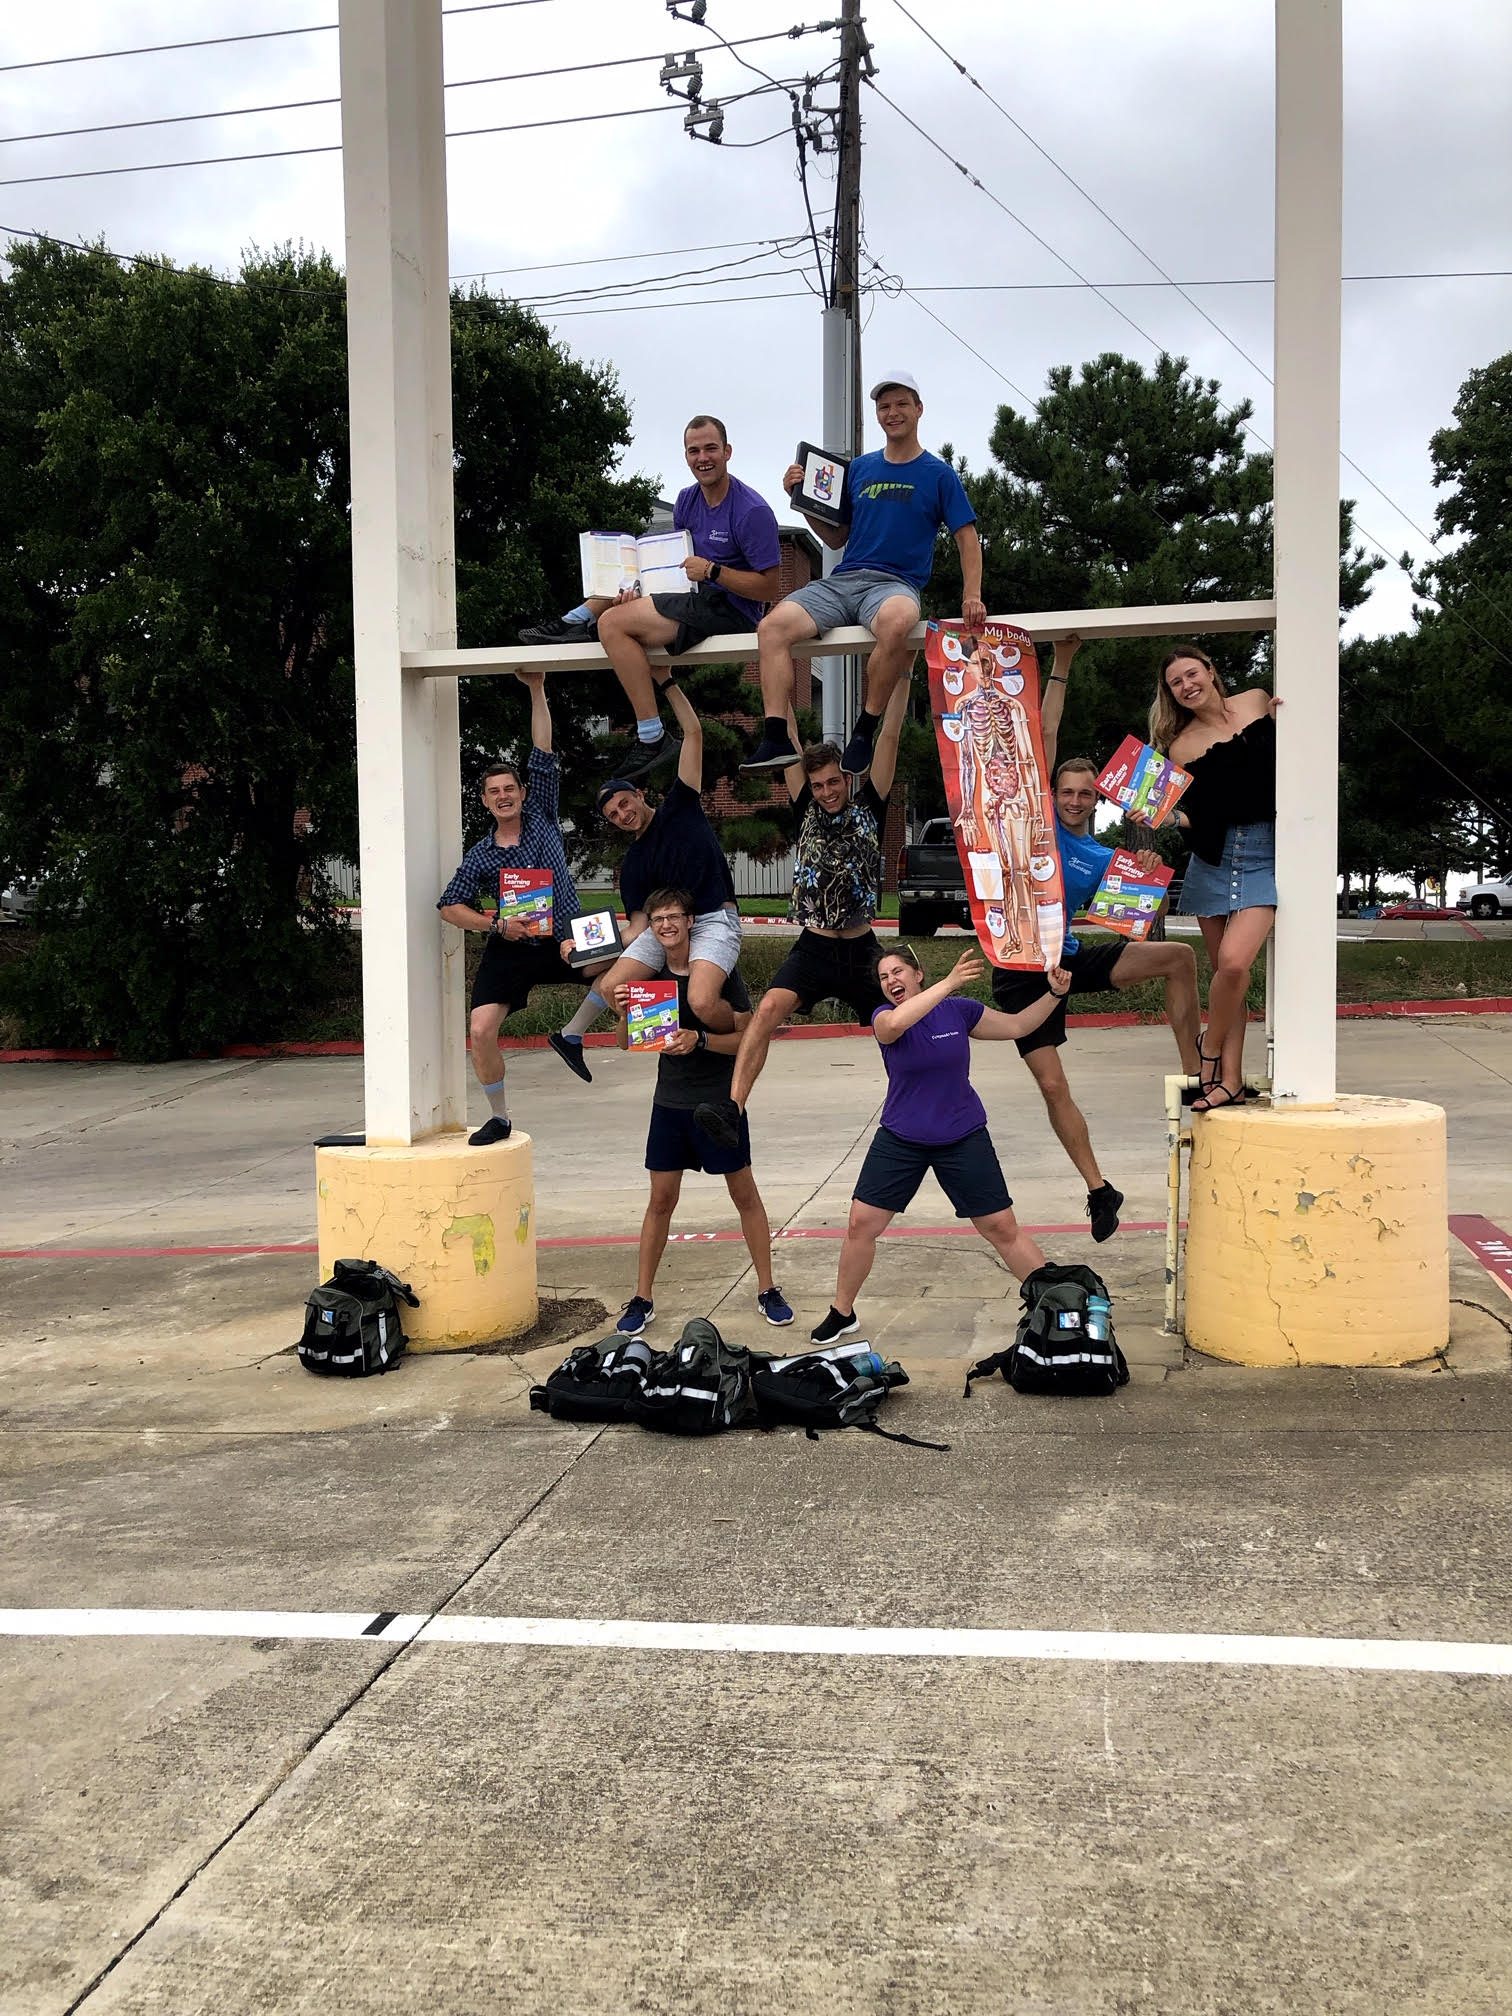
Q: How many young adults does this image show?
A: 9